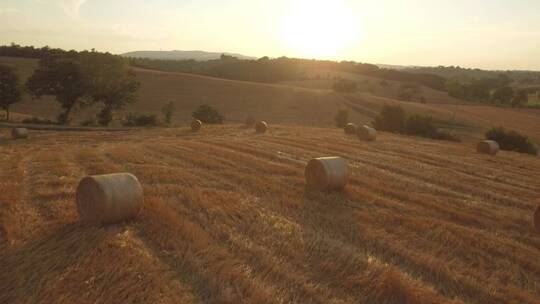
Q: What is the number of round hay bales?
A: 9